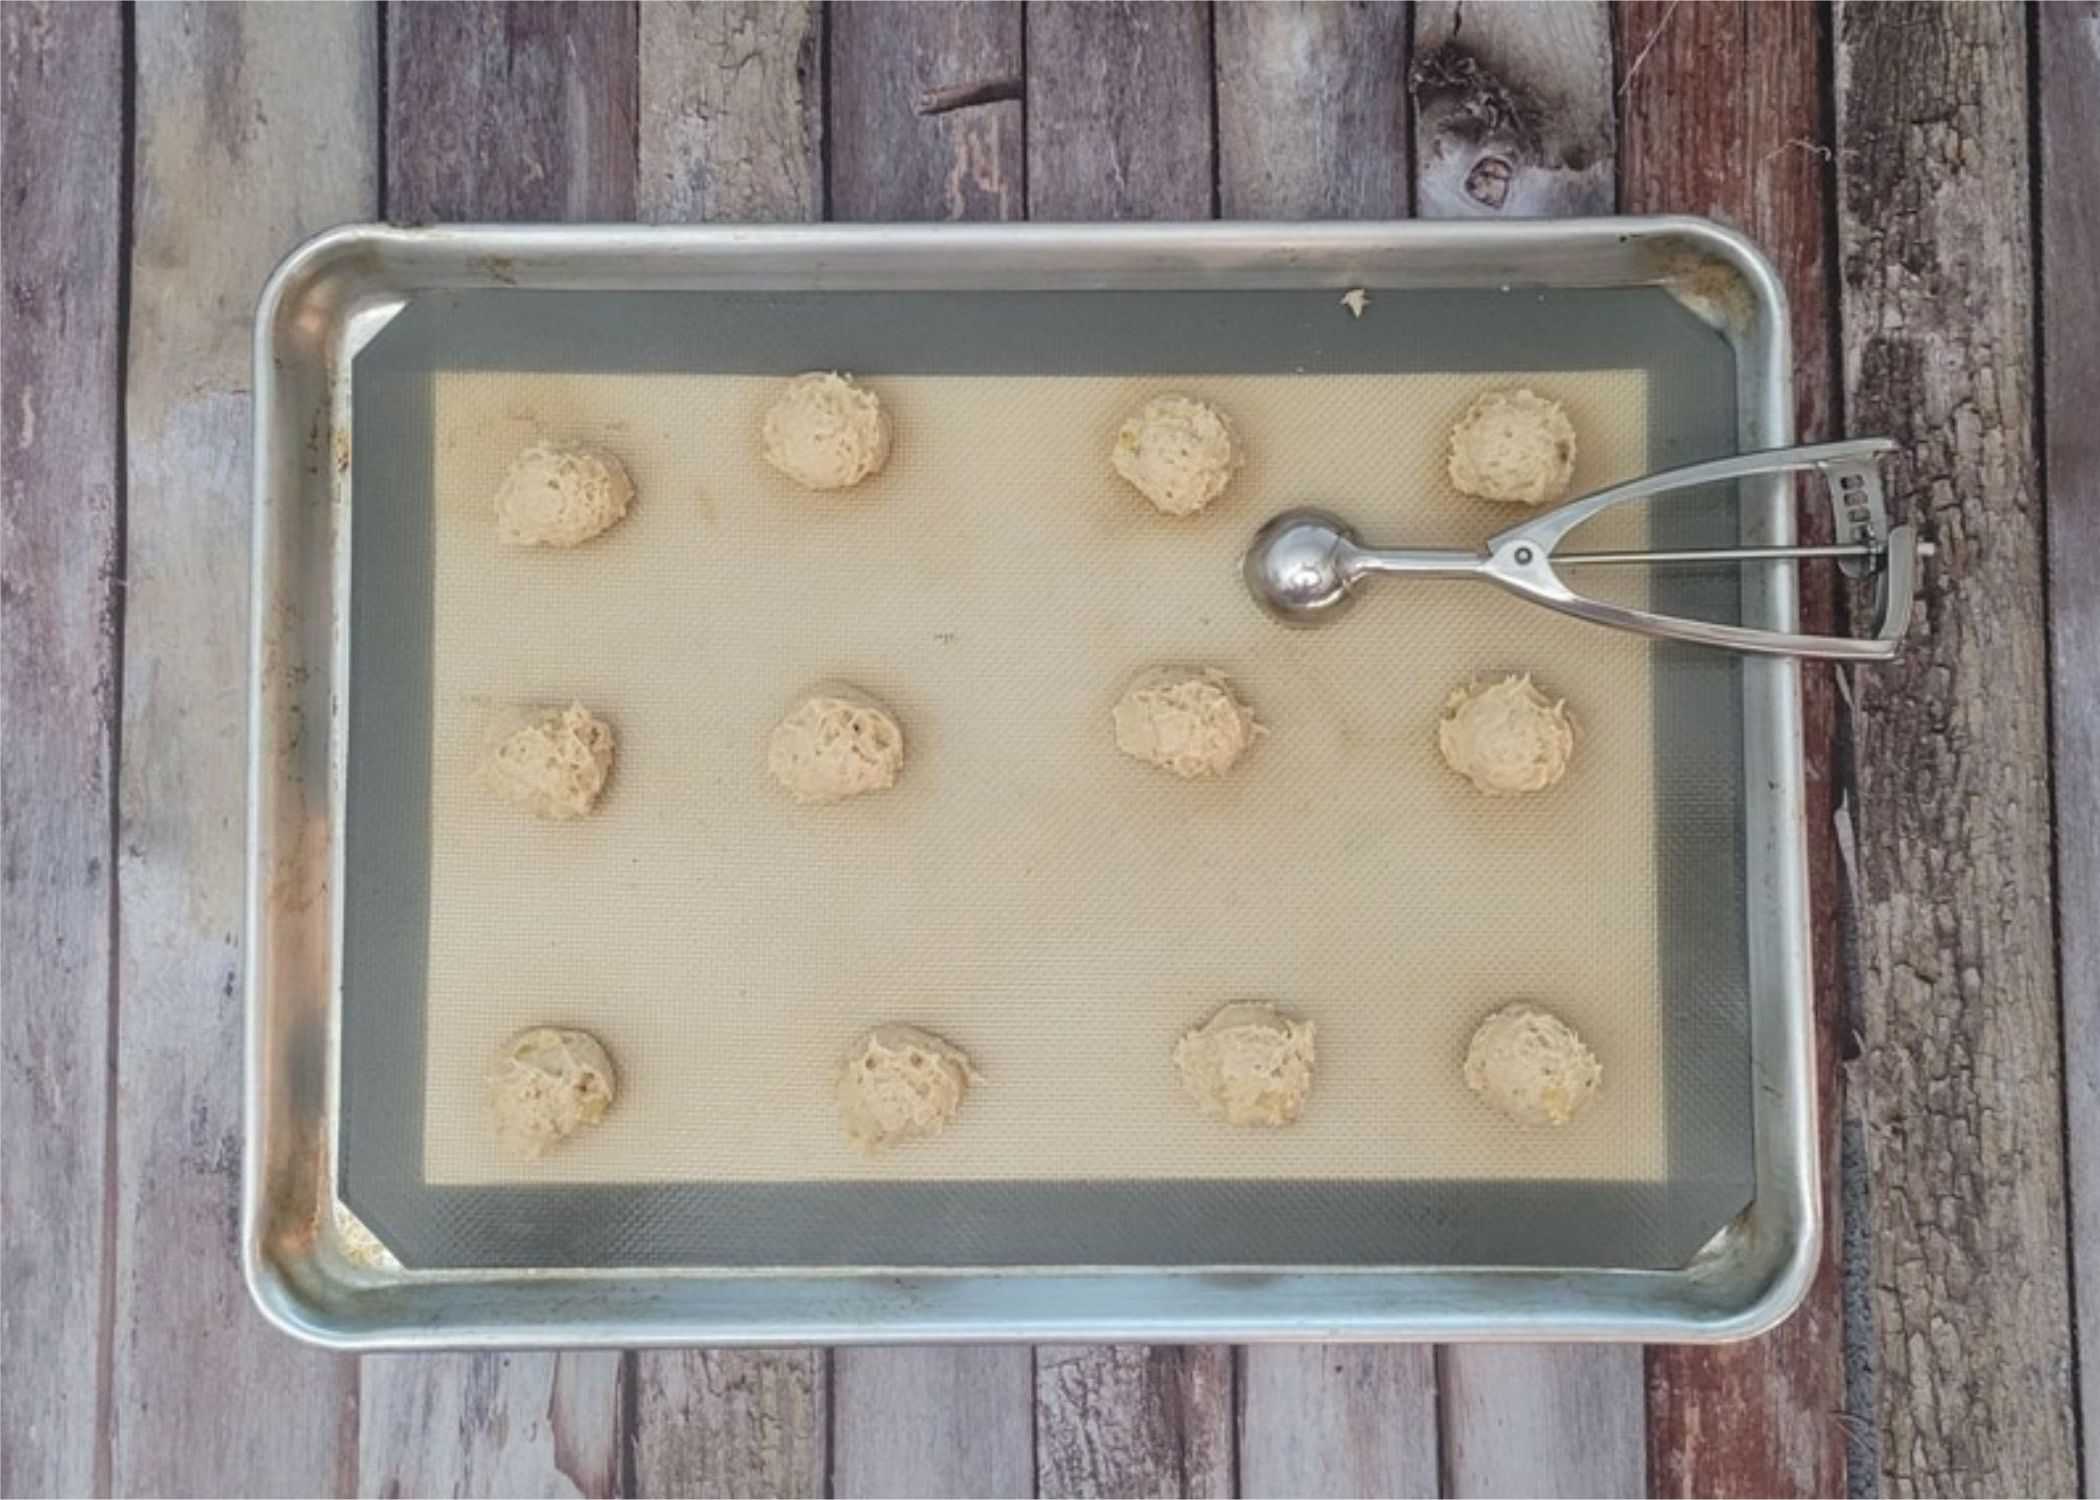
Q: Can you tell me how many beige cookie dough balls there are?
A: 12